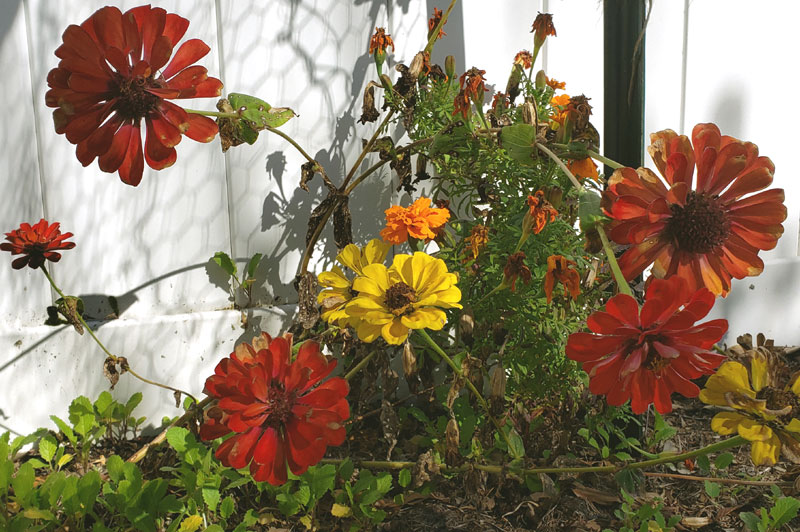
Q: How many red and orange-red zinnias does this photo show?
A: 5